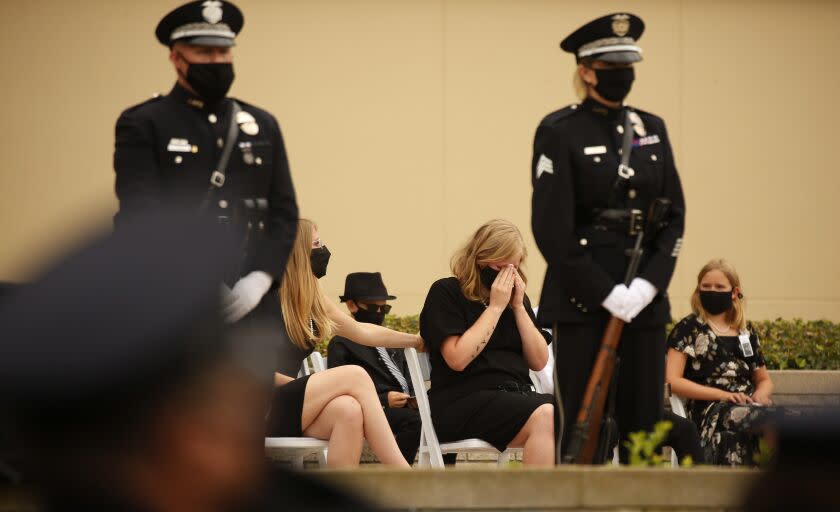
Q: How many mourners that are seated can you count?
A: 4